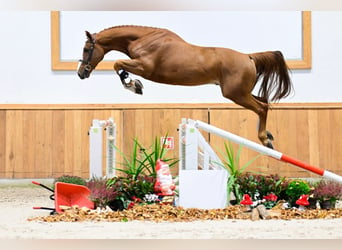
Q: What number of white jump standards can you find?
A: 2